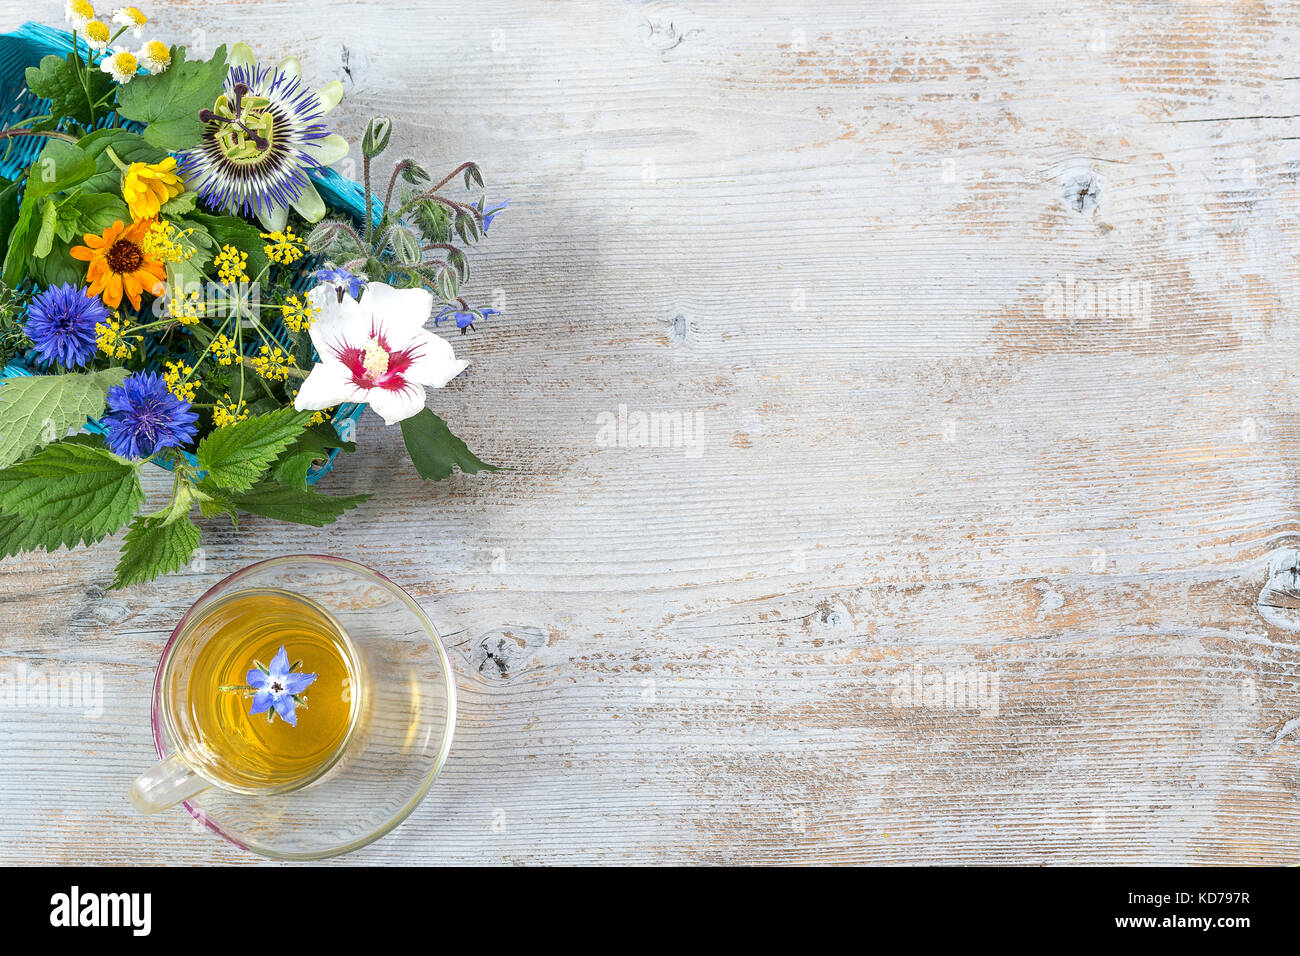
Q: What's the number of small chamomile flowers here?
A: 5